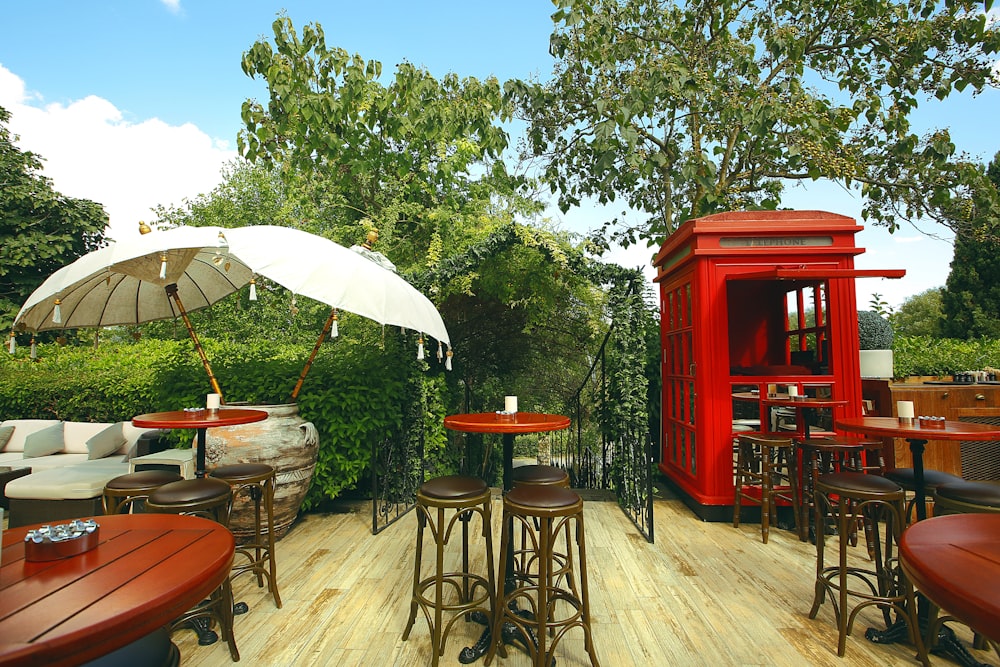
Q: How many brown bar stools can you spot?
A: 12